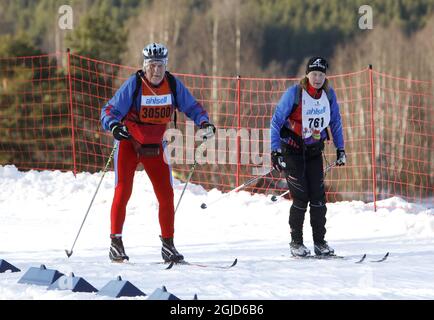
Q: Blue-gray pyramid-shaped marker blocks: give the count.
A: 5